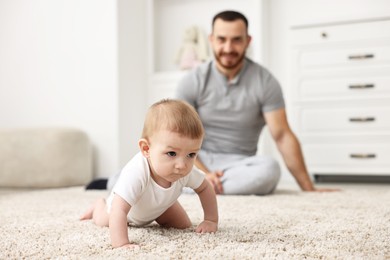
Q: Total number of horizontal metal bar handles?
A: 4